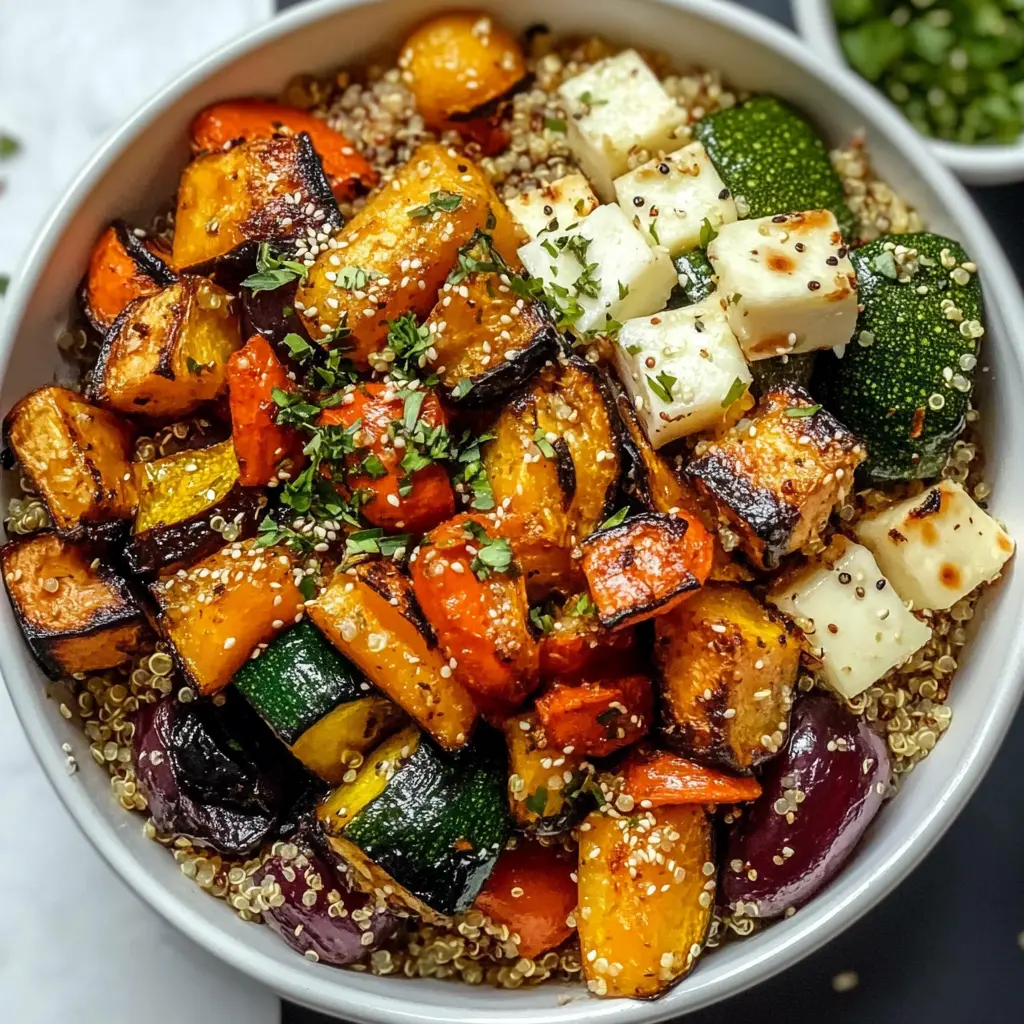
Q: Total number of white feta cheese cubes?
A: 8